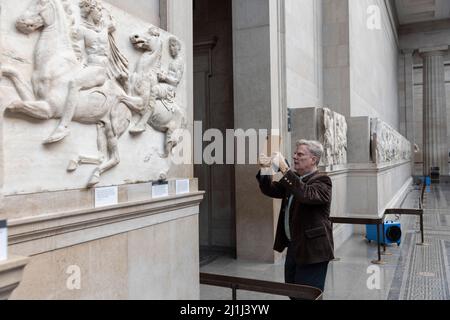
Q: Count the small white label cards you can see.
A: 4